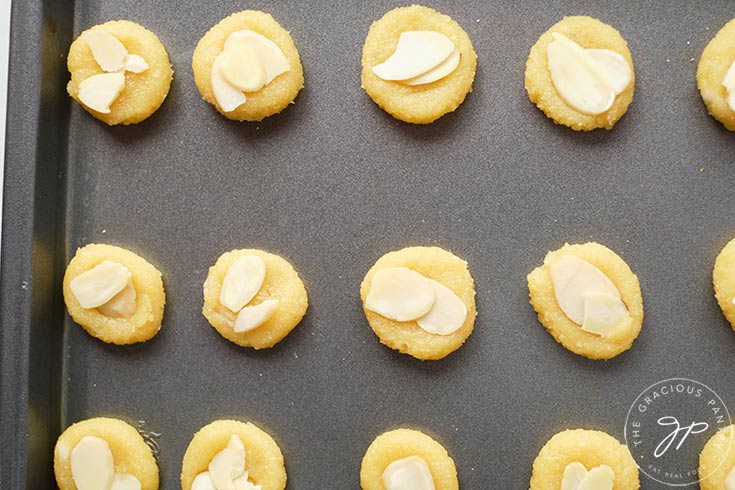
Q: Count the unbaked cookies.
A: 15